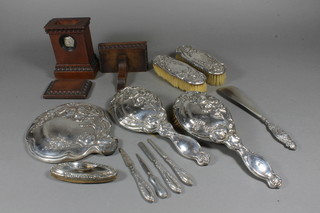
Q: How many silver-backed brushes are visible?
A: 4